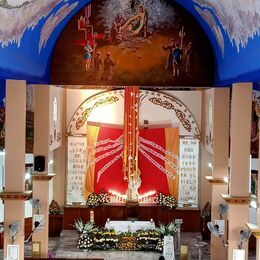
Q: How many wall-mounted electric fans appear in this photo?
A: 6